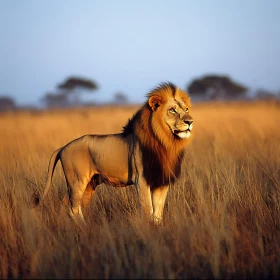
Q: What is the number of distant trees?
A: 2